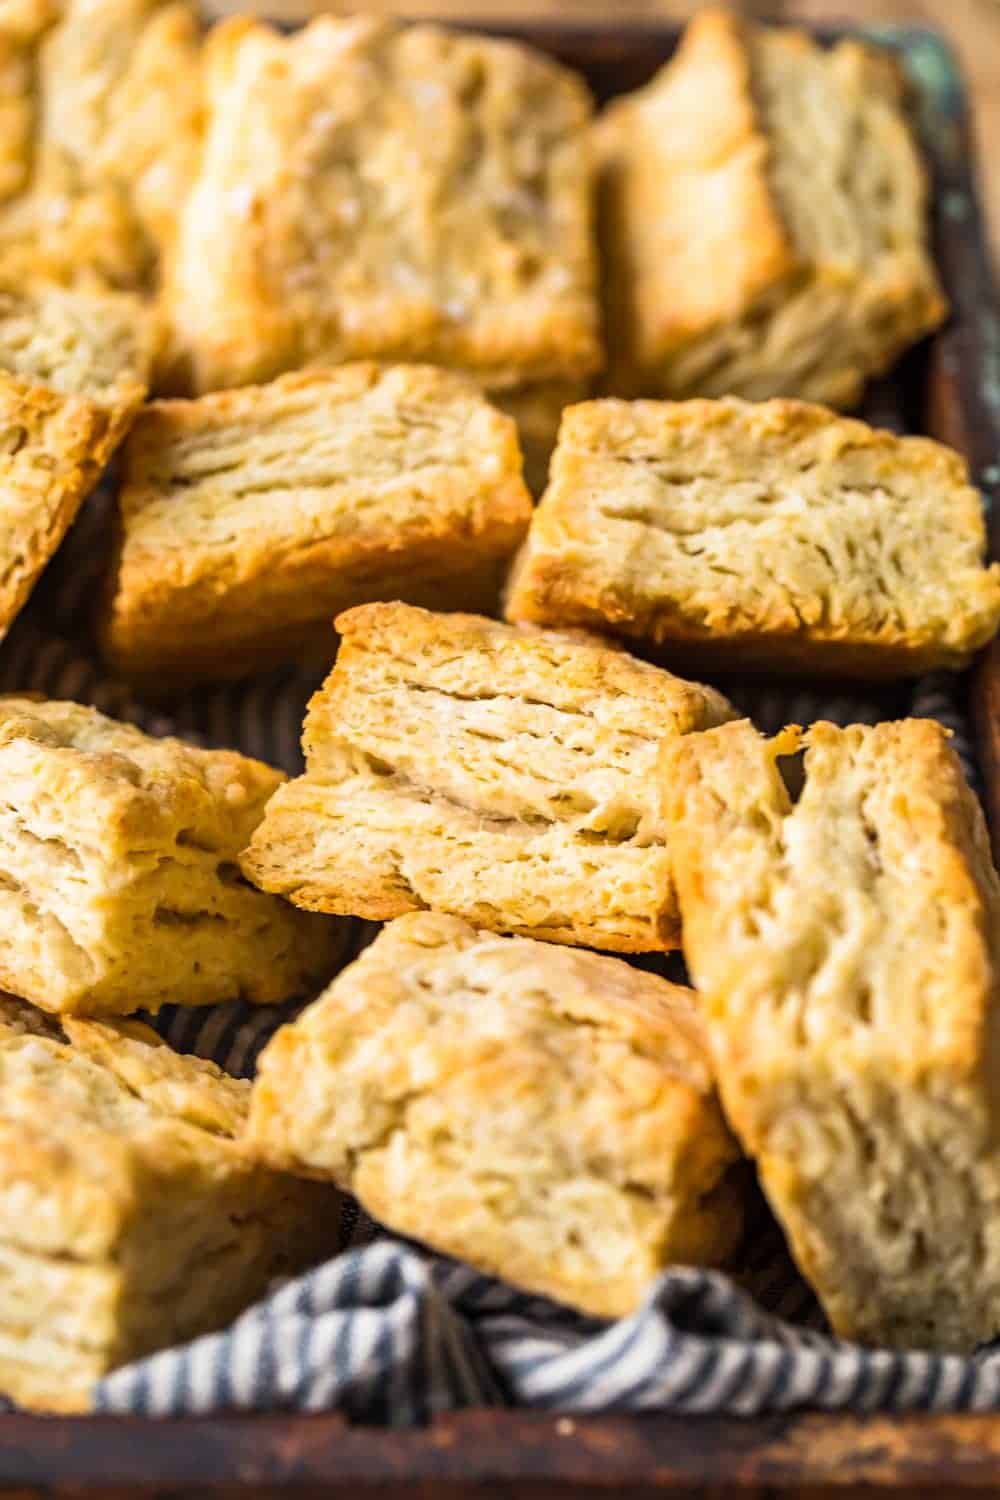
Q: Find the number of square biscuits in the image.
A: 11